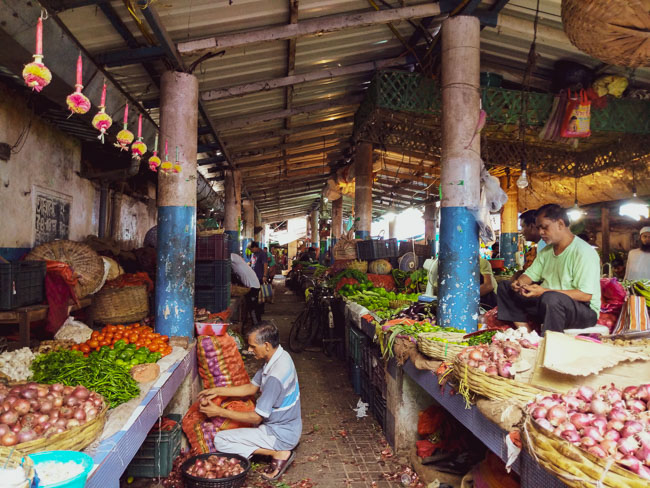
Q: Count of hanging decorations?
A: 8